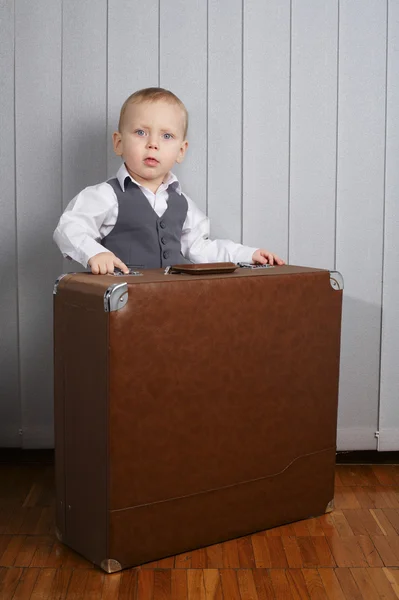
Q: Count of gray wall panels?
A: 10